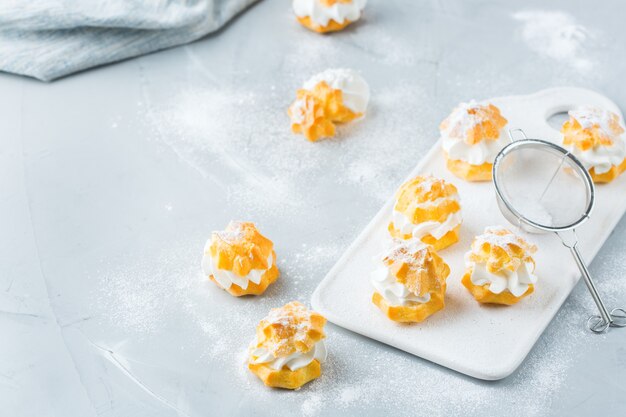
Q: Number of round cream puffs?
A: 9